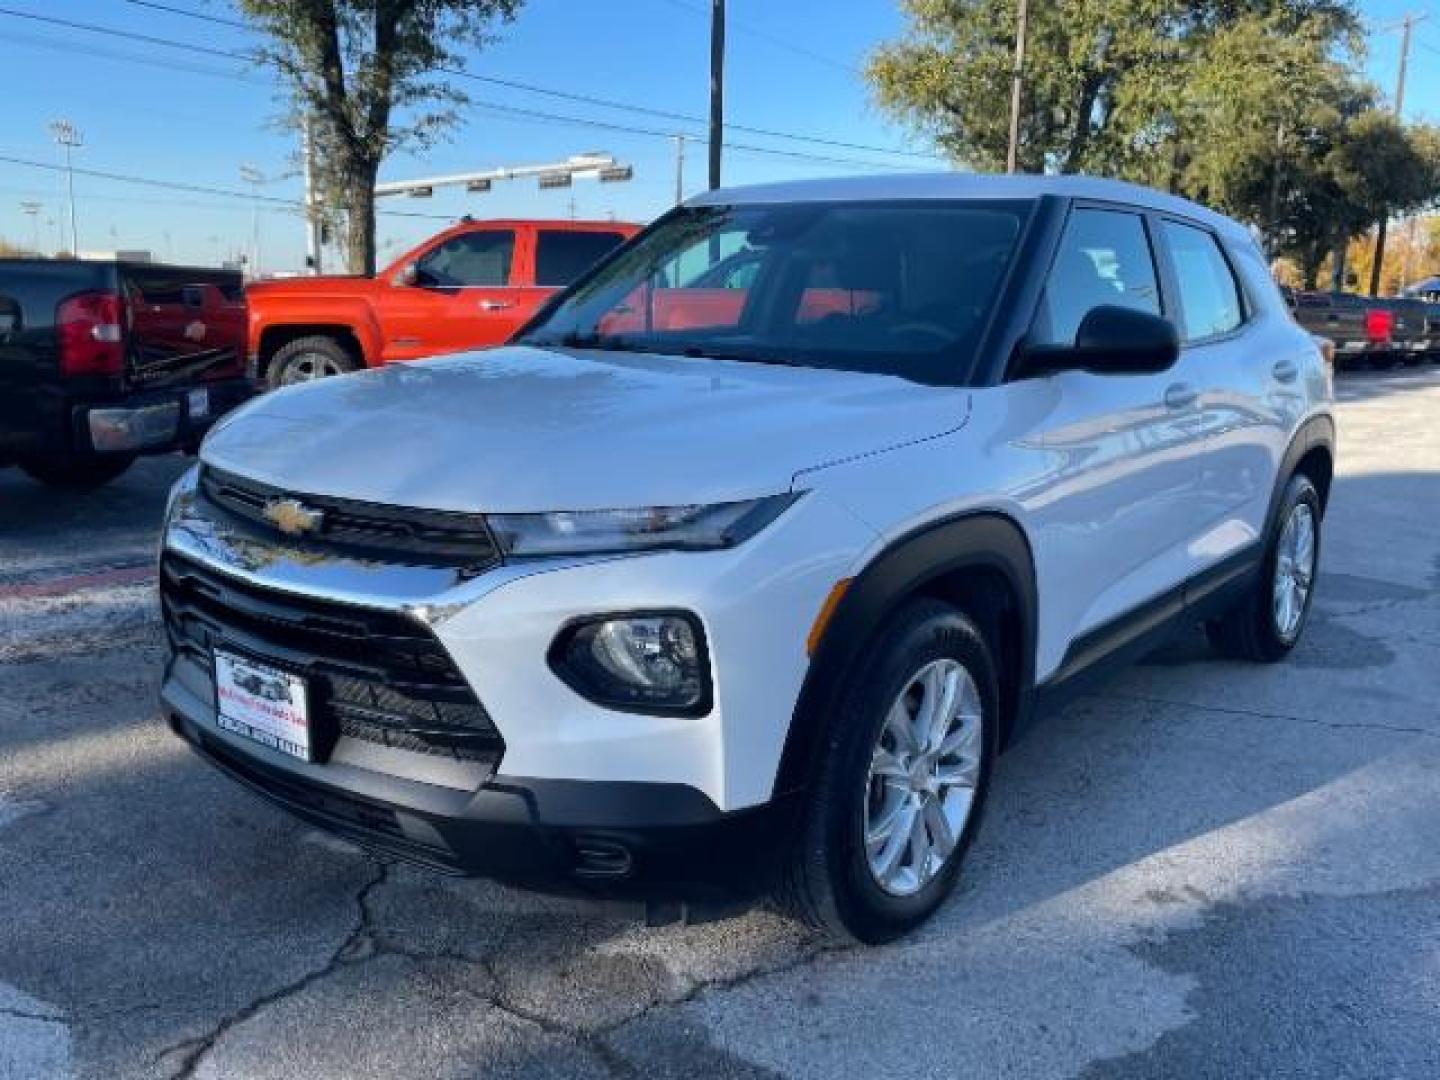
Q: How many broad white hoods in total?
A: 1